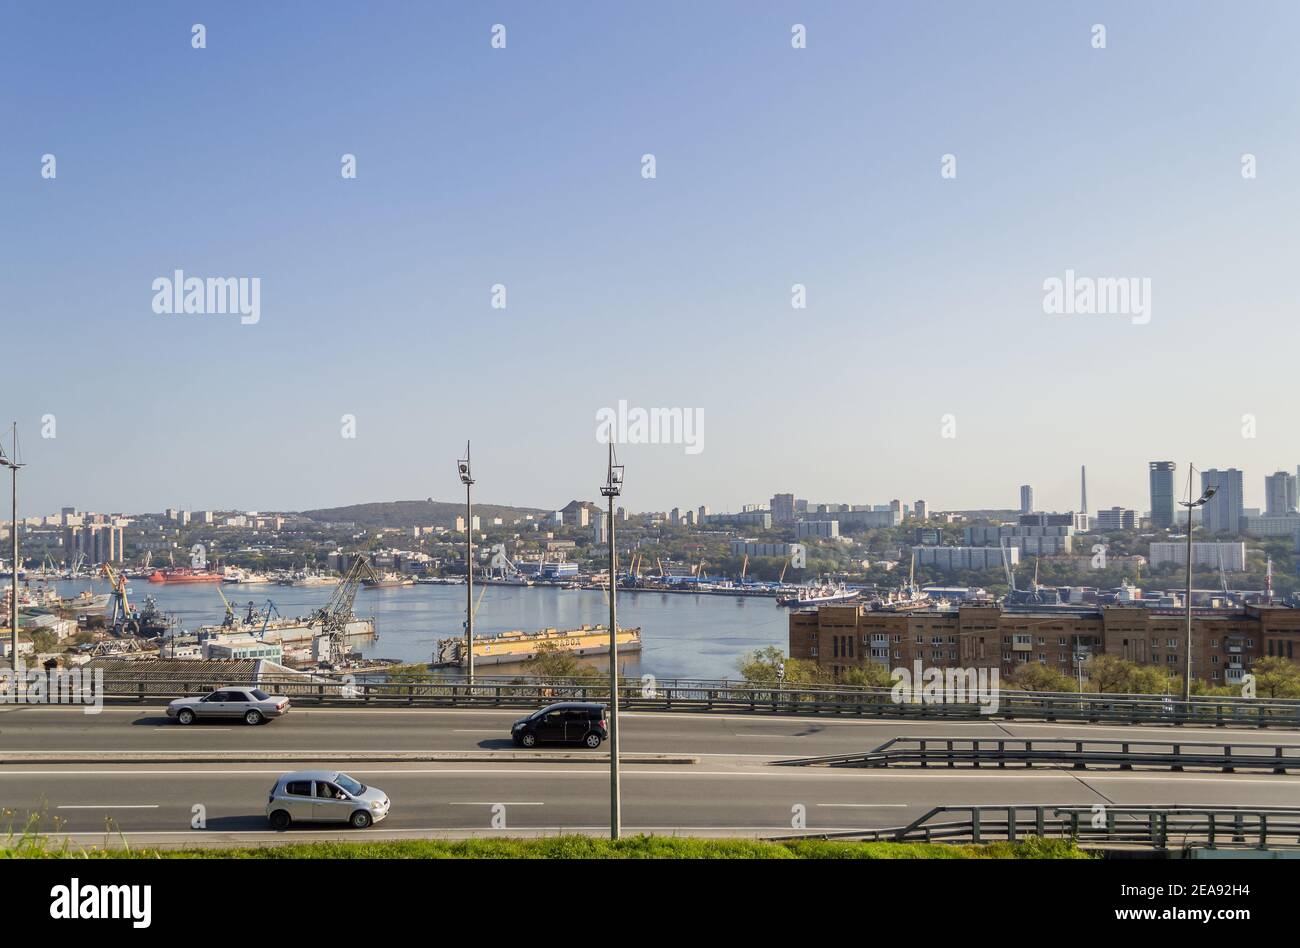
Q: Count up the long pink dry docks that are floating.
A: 0